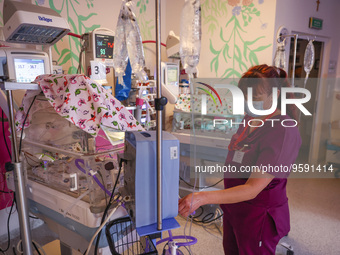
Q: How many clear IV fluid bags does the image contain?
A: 5